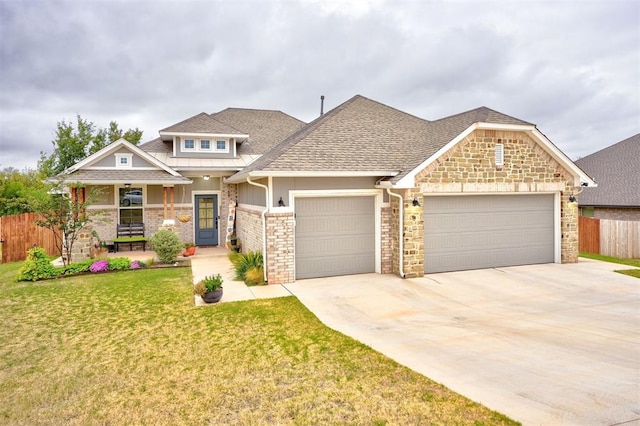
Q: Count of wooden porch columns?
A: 4